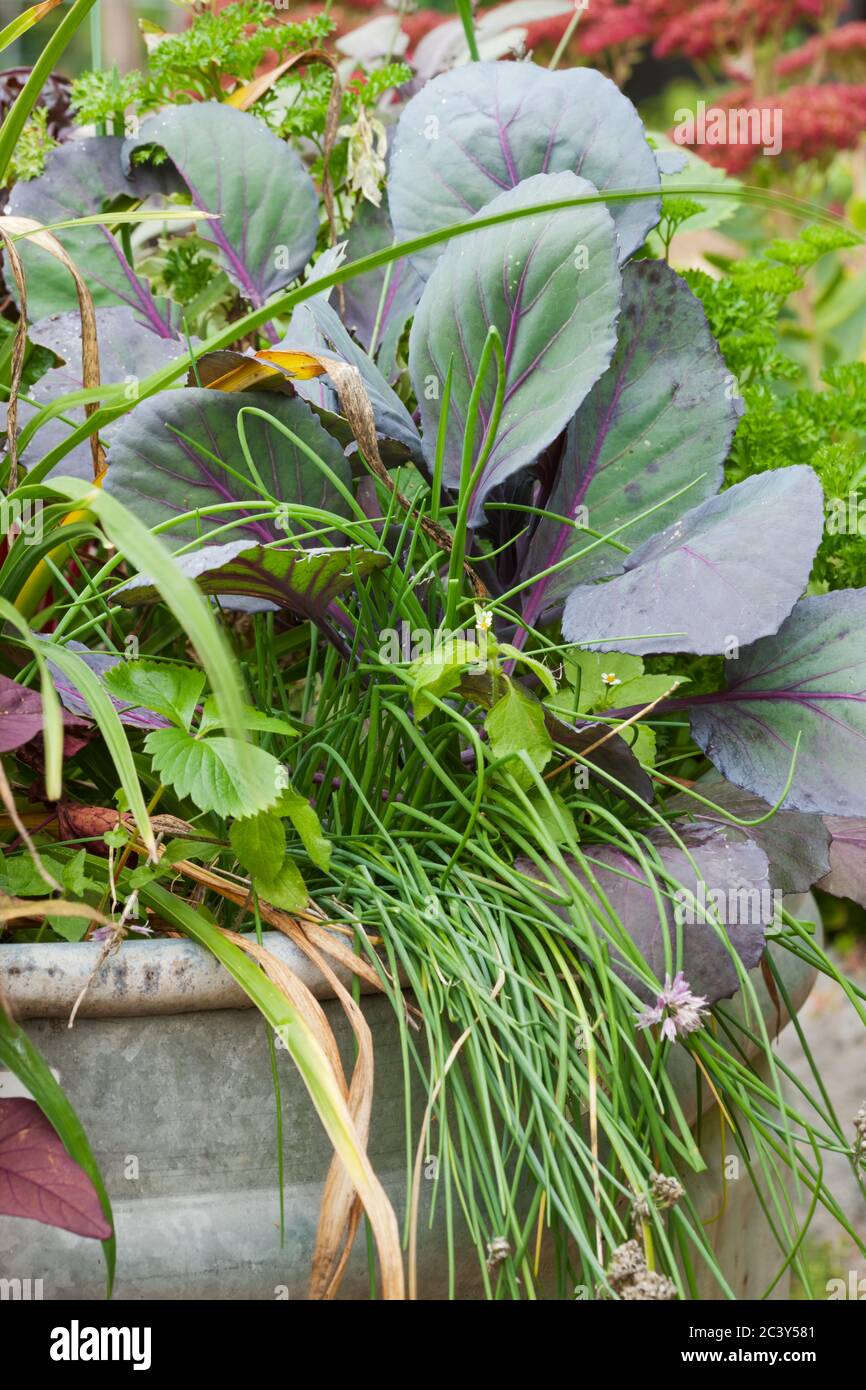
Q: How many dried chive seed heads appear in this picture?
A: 6